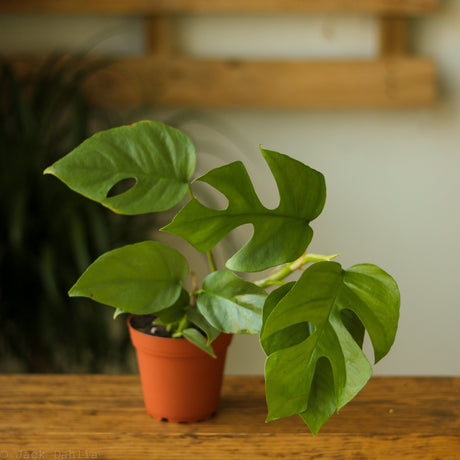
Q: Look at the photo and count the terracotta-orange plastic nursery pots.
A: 1